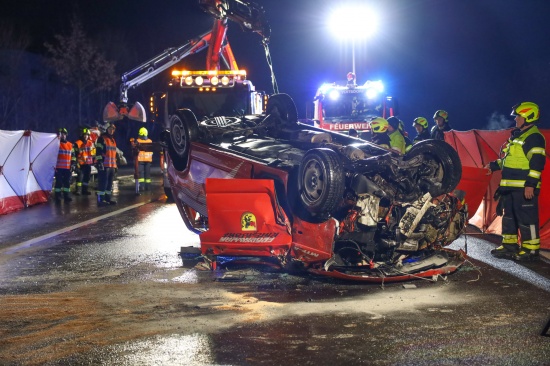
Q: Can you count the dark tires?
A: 4